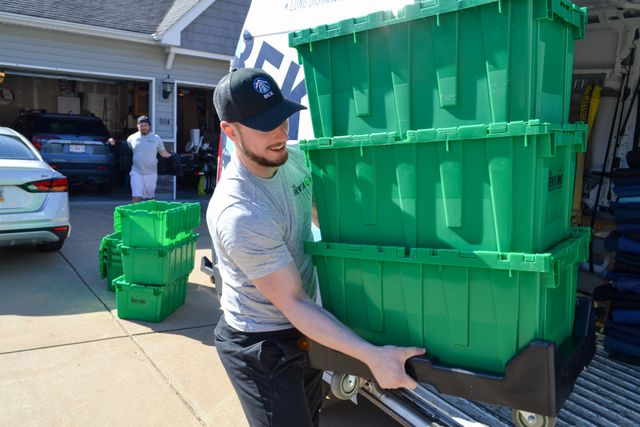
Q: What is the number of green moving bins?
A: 7